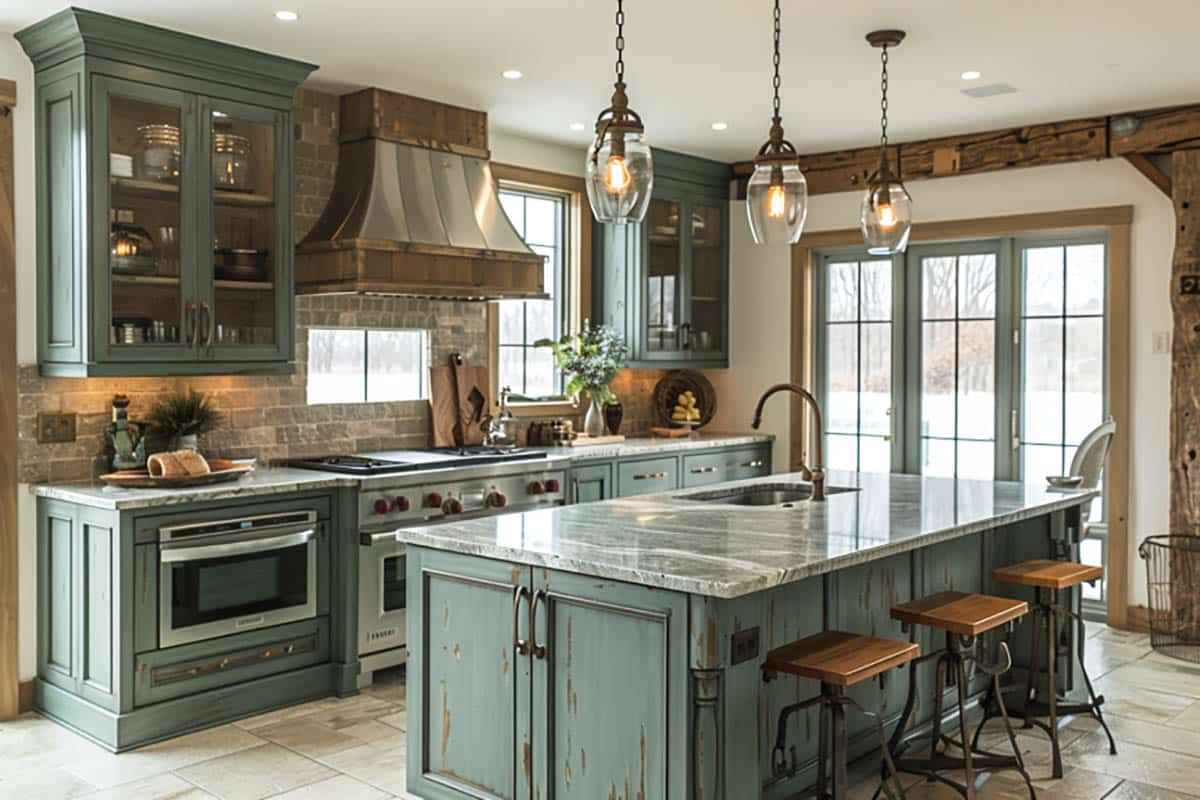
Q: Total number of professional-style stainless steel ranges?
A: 1